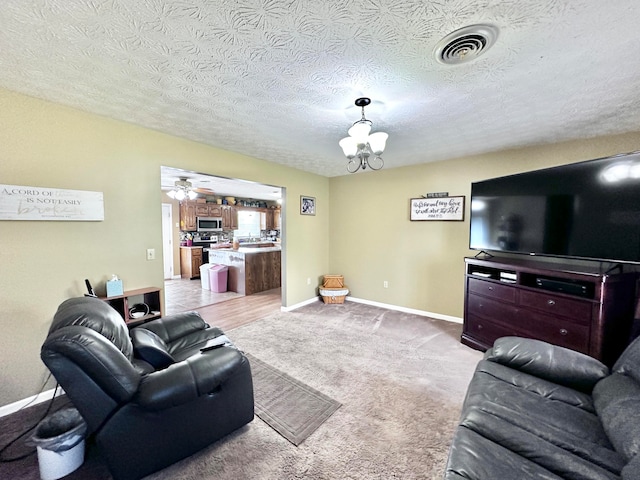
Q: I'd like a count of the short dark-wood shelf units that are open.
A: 1